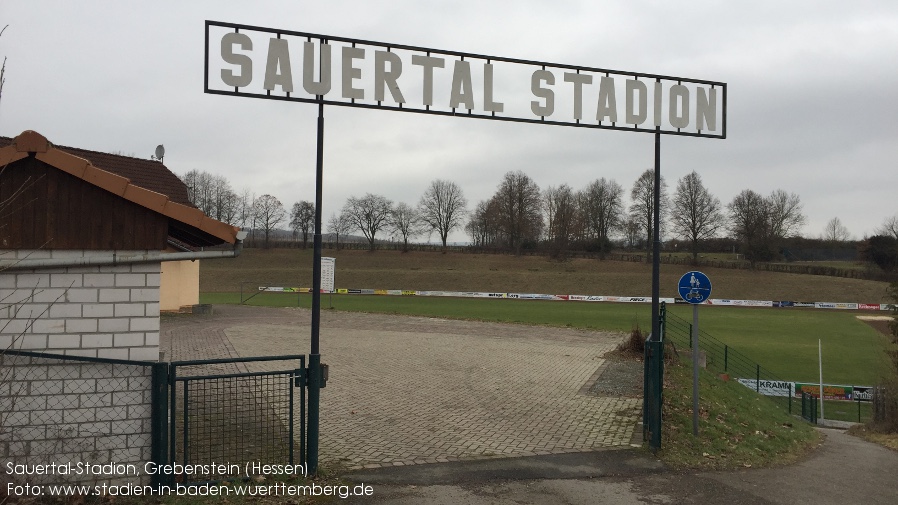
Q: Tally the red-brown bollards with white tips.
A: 0